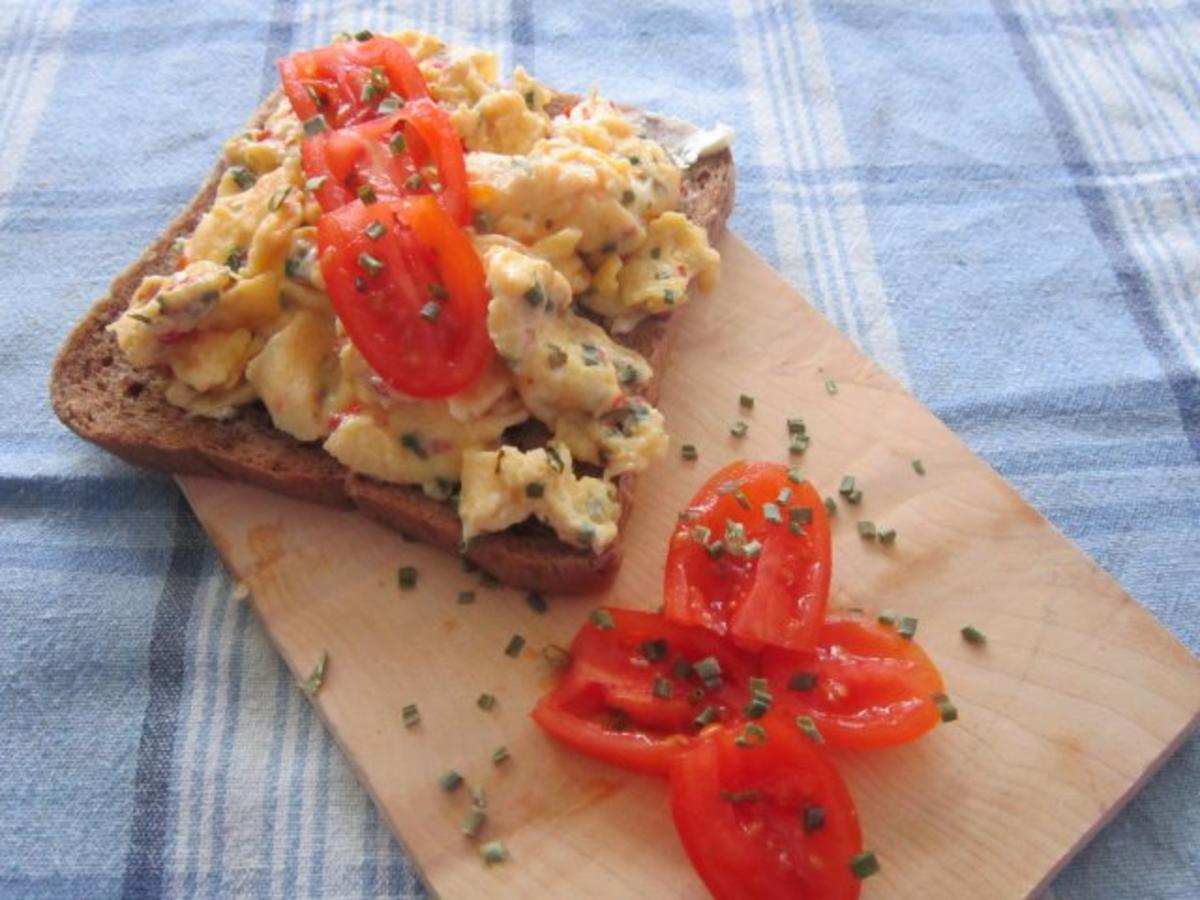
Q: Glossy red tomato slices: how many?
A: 7